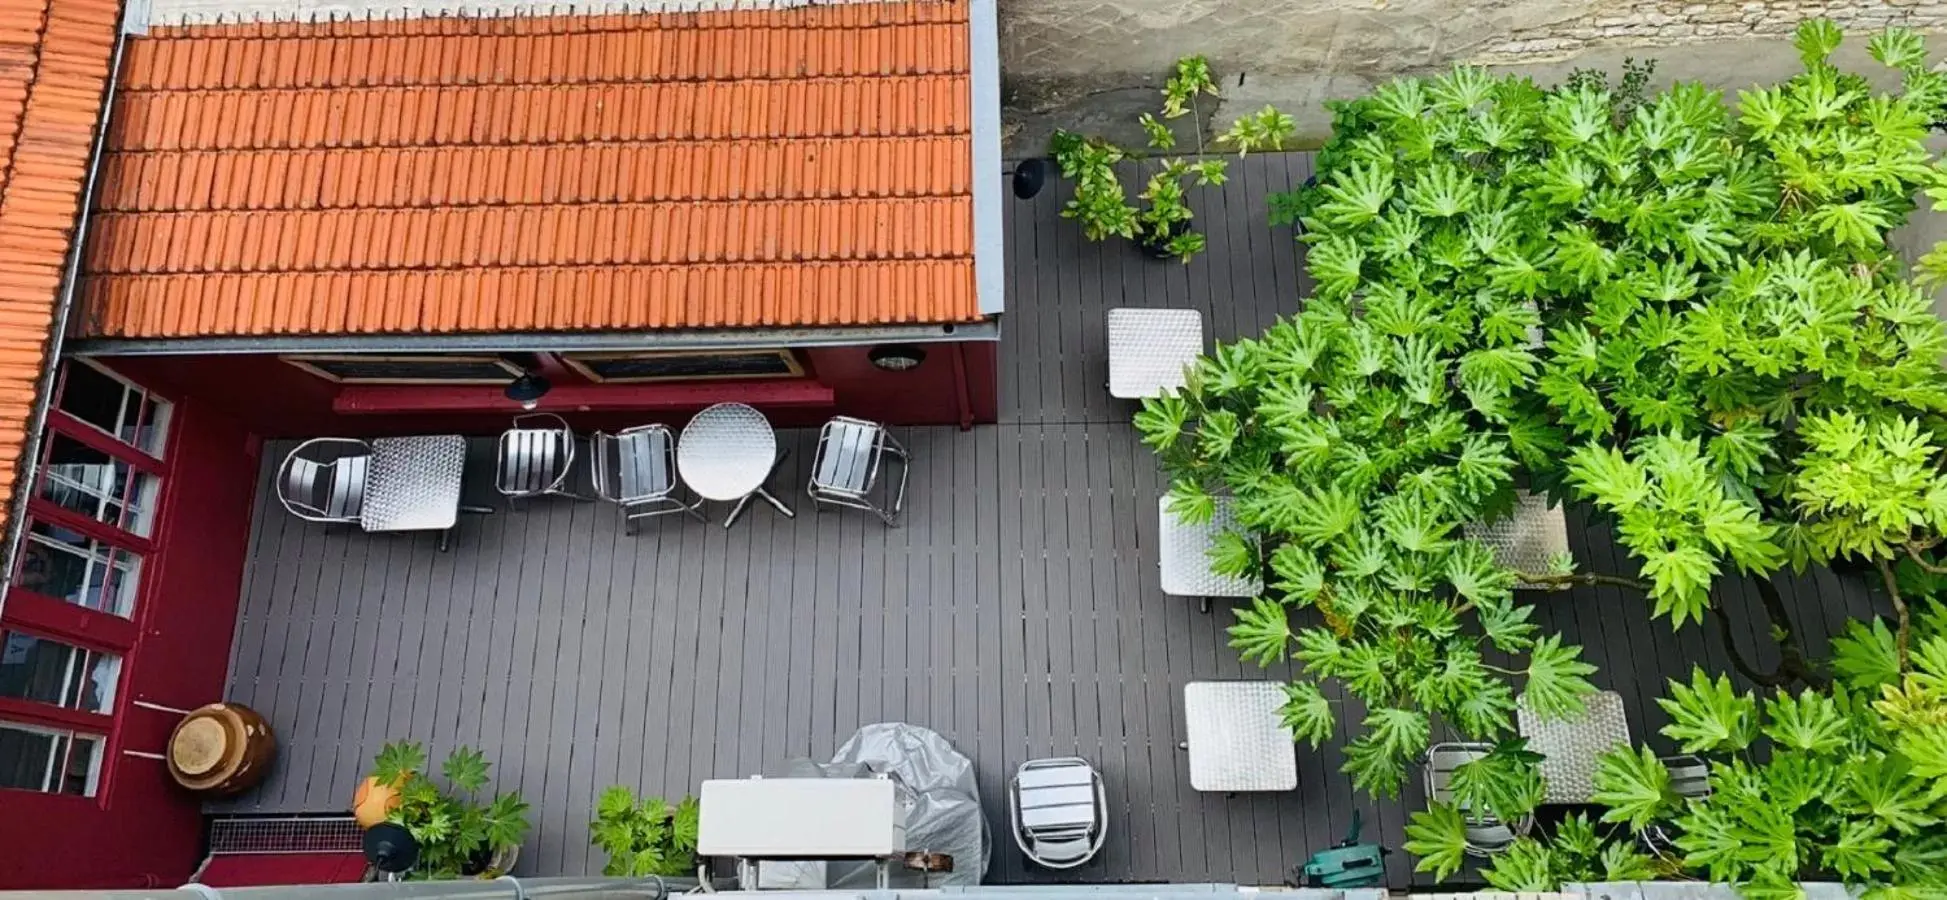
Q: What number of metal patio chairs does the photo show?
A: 7